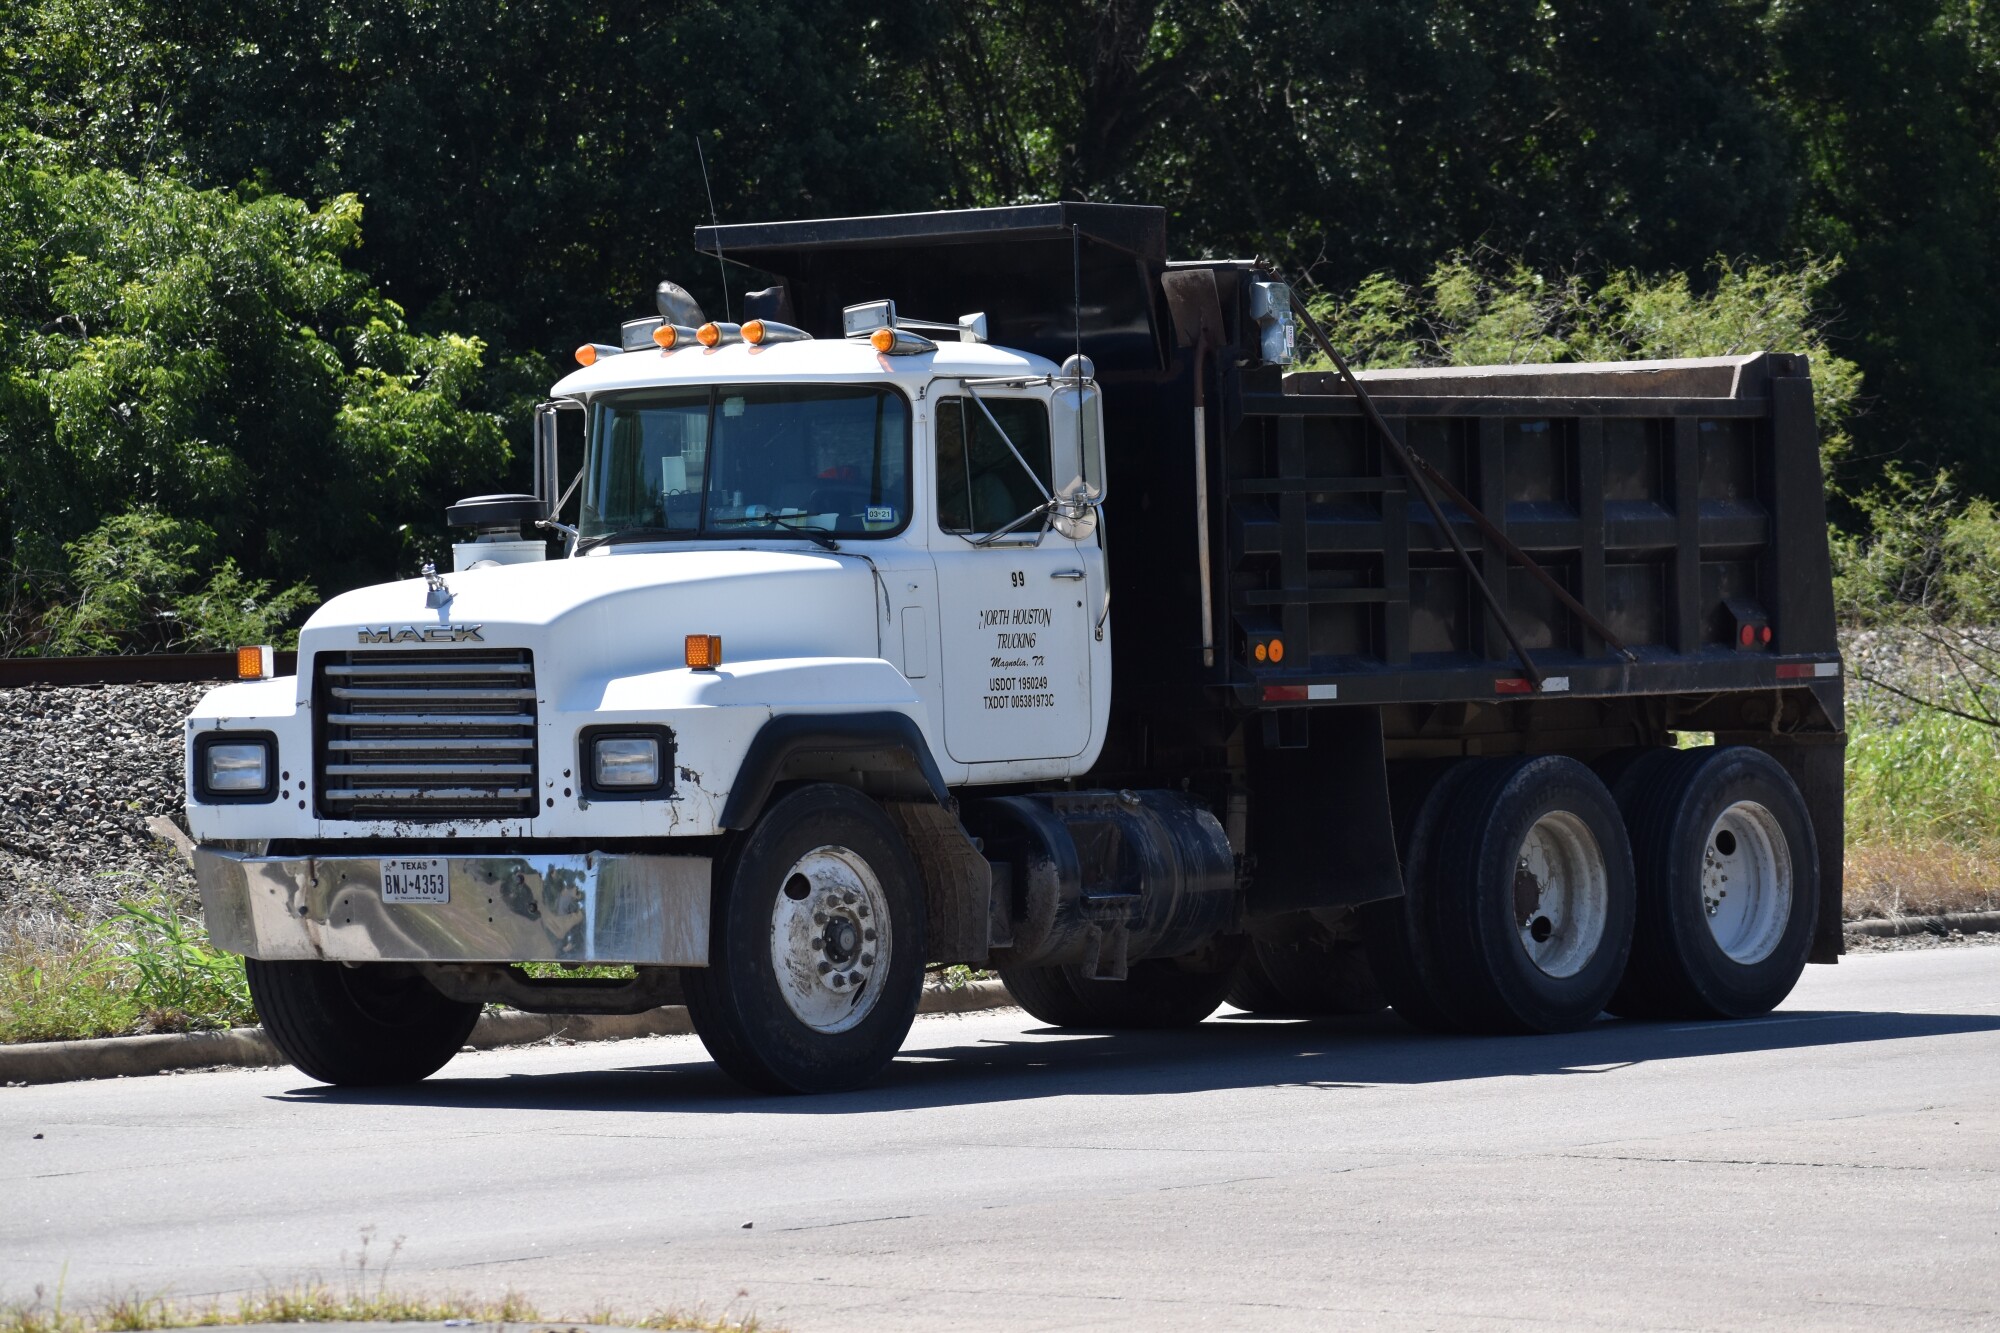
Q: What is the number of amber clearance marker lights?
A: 5